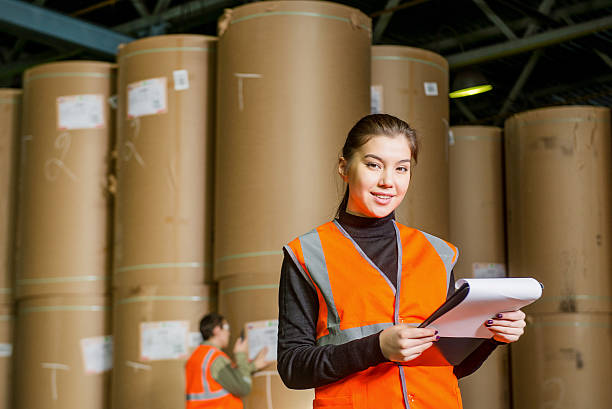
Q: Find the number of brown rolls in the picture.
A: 12